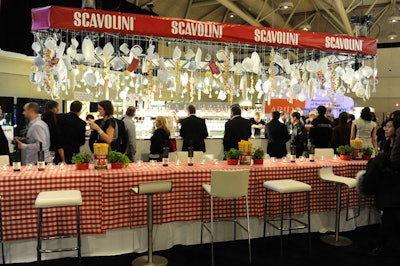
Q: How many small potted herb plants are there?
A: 6